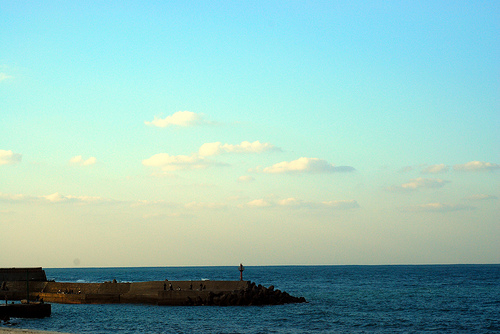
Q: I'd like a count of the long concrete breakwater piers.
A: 1